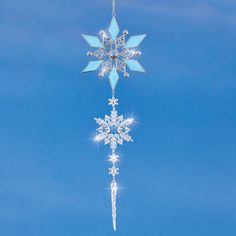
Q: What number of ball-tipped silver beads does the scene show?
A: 6